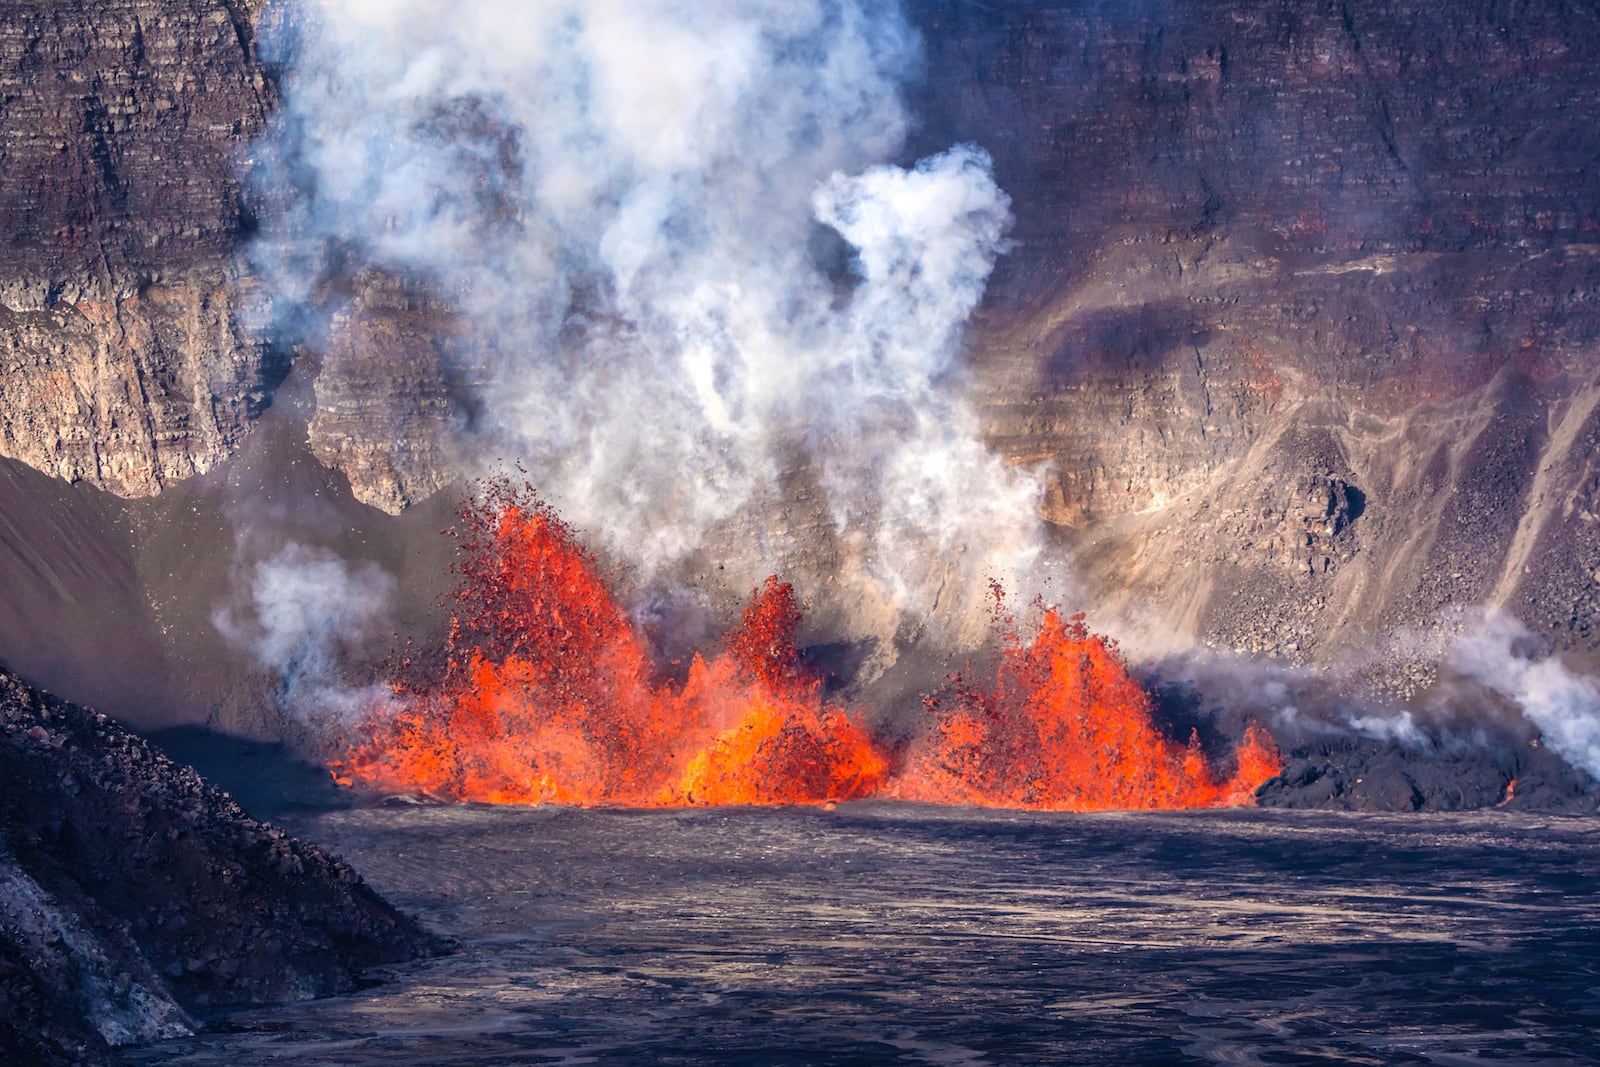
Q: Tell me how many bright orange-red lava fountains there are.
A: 3